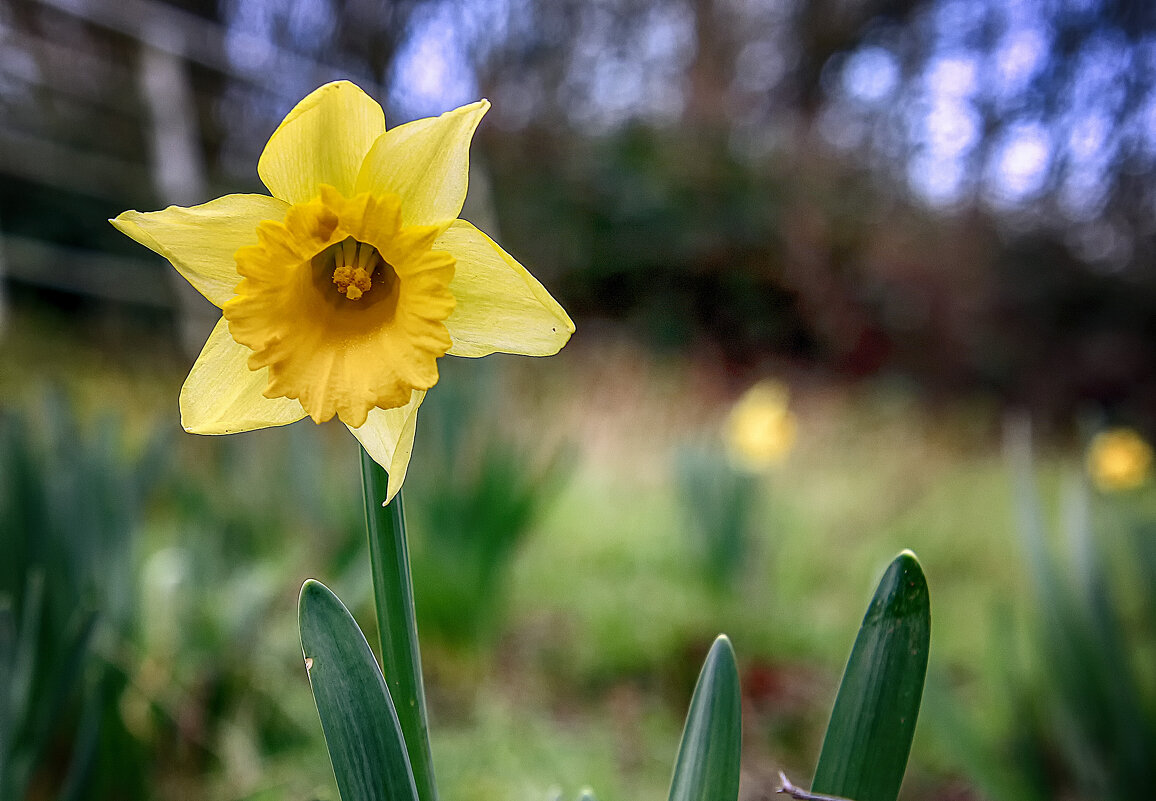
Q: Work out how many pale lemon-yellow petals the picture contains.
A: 6